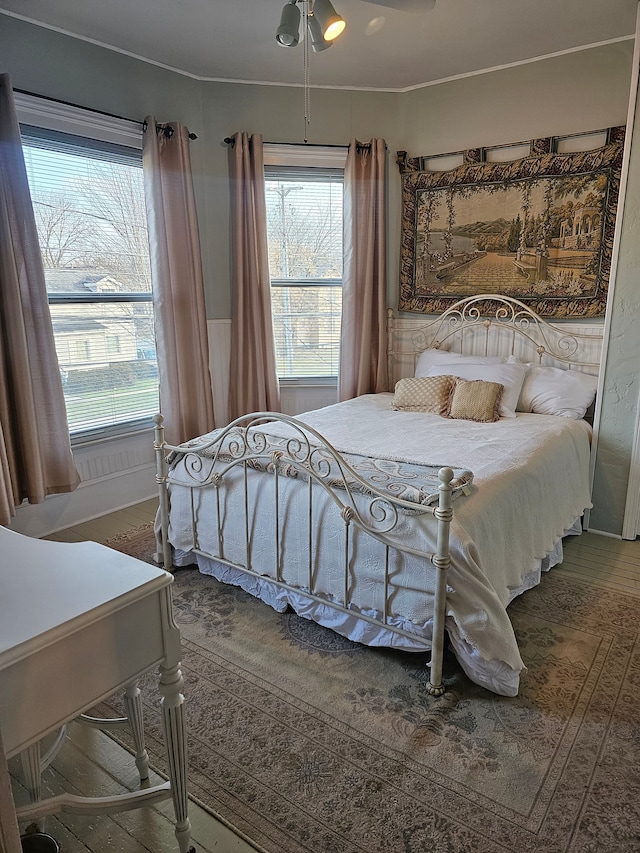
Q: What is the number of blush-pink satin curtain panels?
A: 4